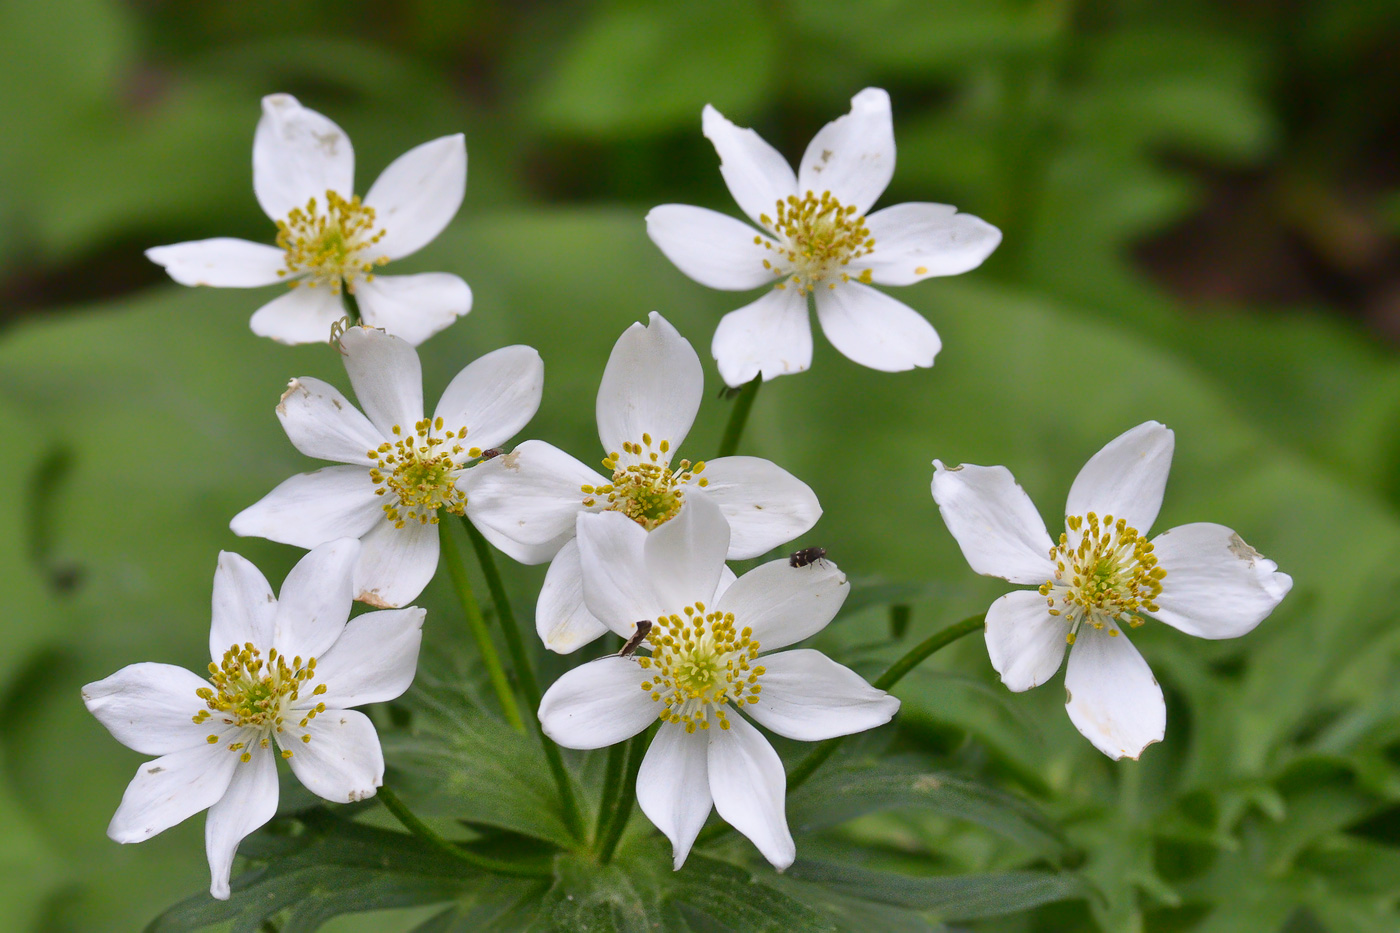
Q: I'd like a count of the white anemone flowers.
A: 7